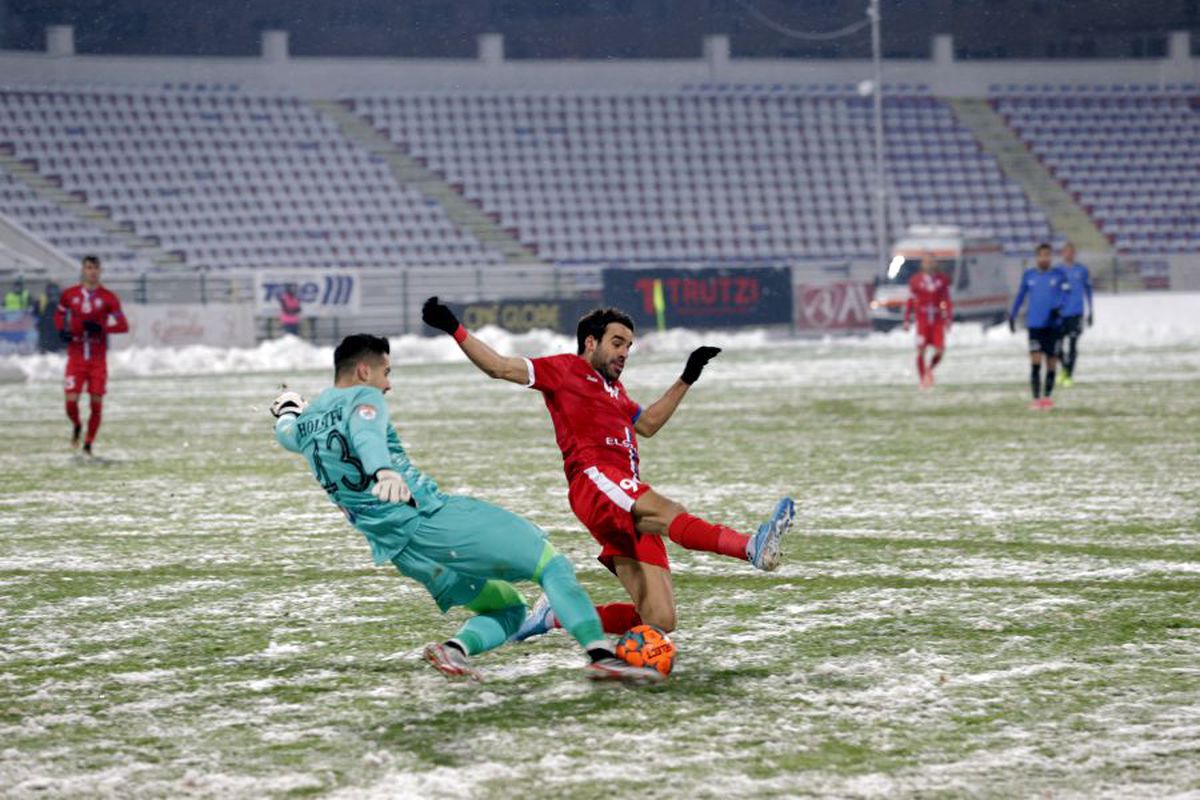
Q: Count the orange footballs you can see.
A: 1